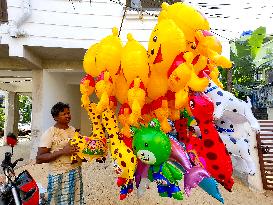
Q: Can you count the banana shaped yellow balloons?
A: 0